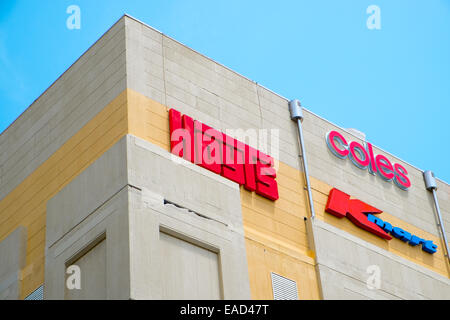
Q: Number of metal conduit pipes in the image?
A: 2